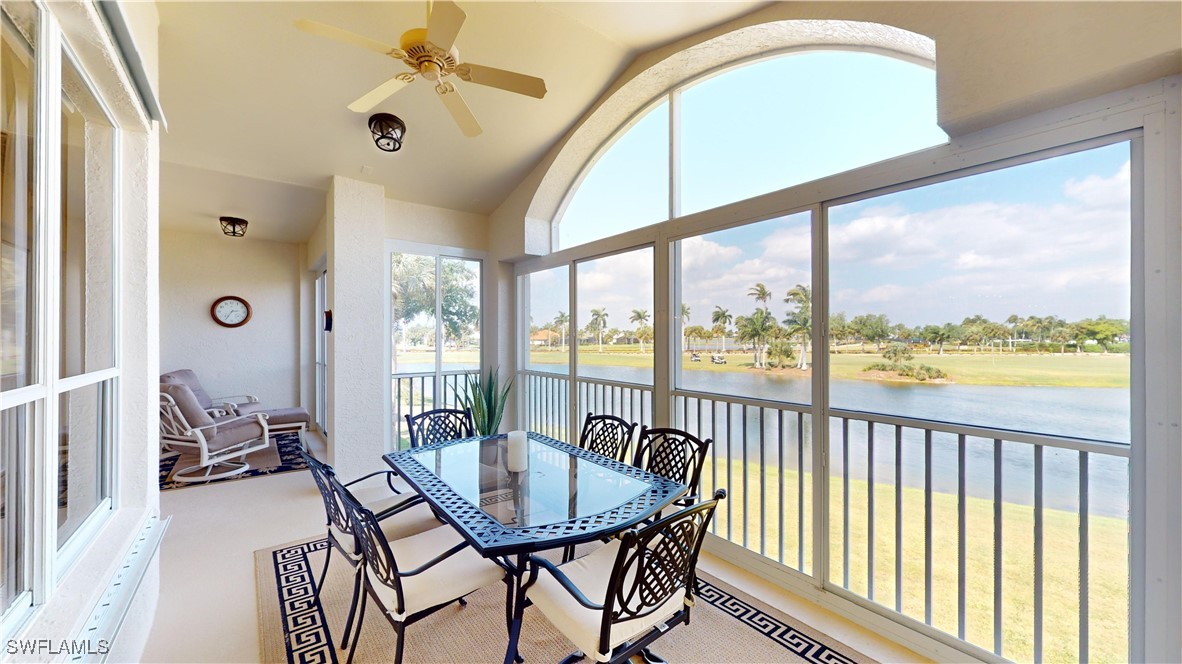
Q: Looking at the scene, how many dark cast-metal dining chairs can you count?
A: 6